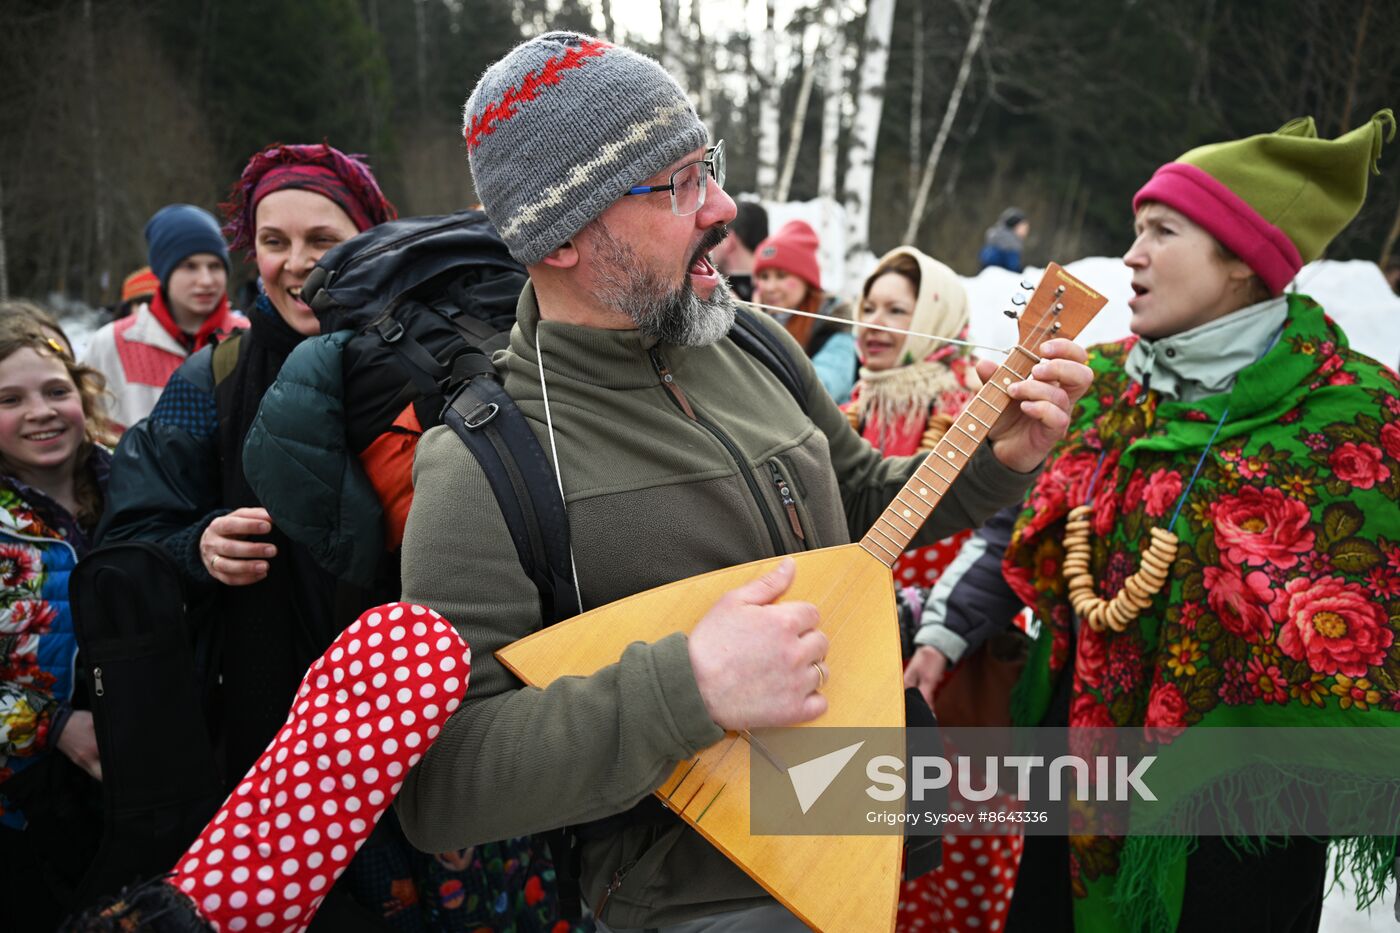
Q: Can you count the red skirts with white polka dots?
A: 1